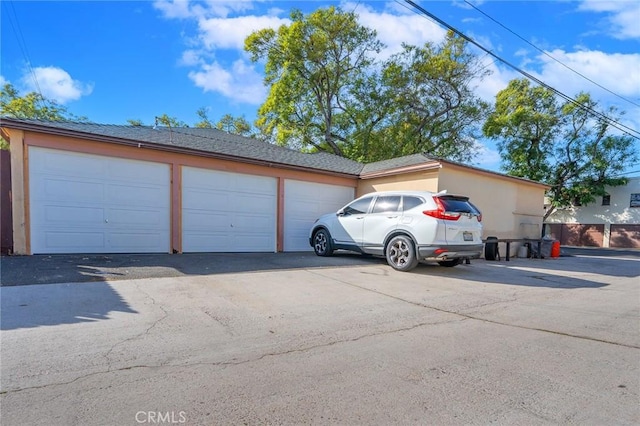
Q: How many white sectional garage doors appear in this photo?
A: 3